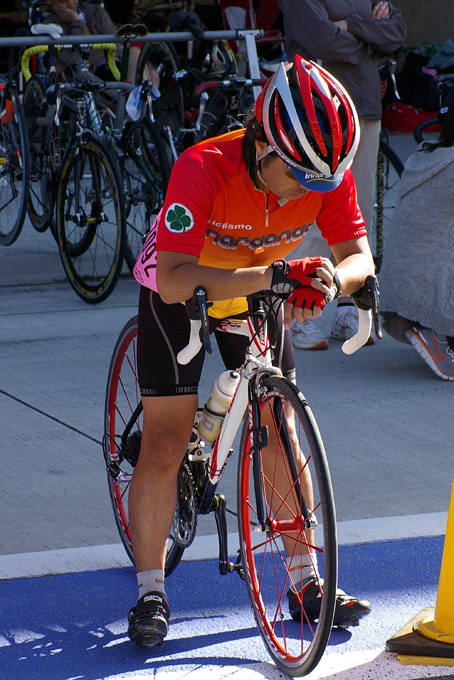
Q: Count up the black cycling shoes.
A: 2